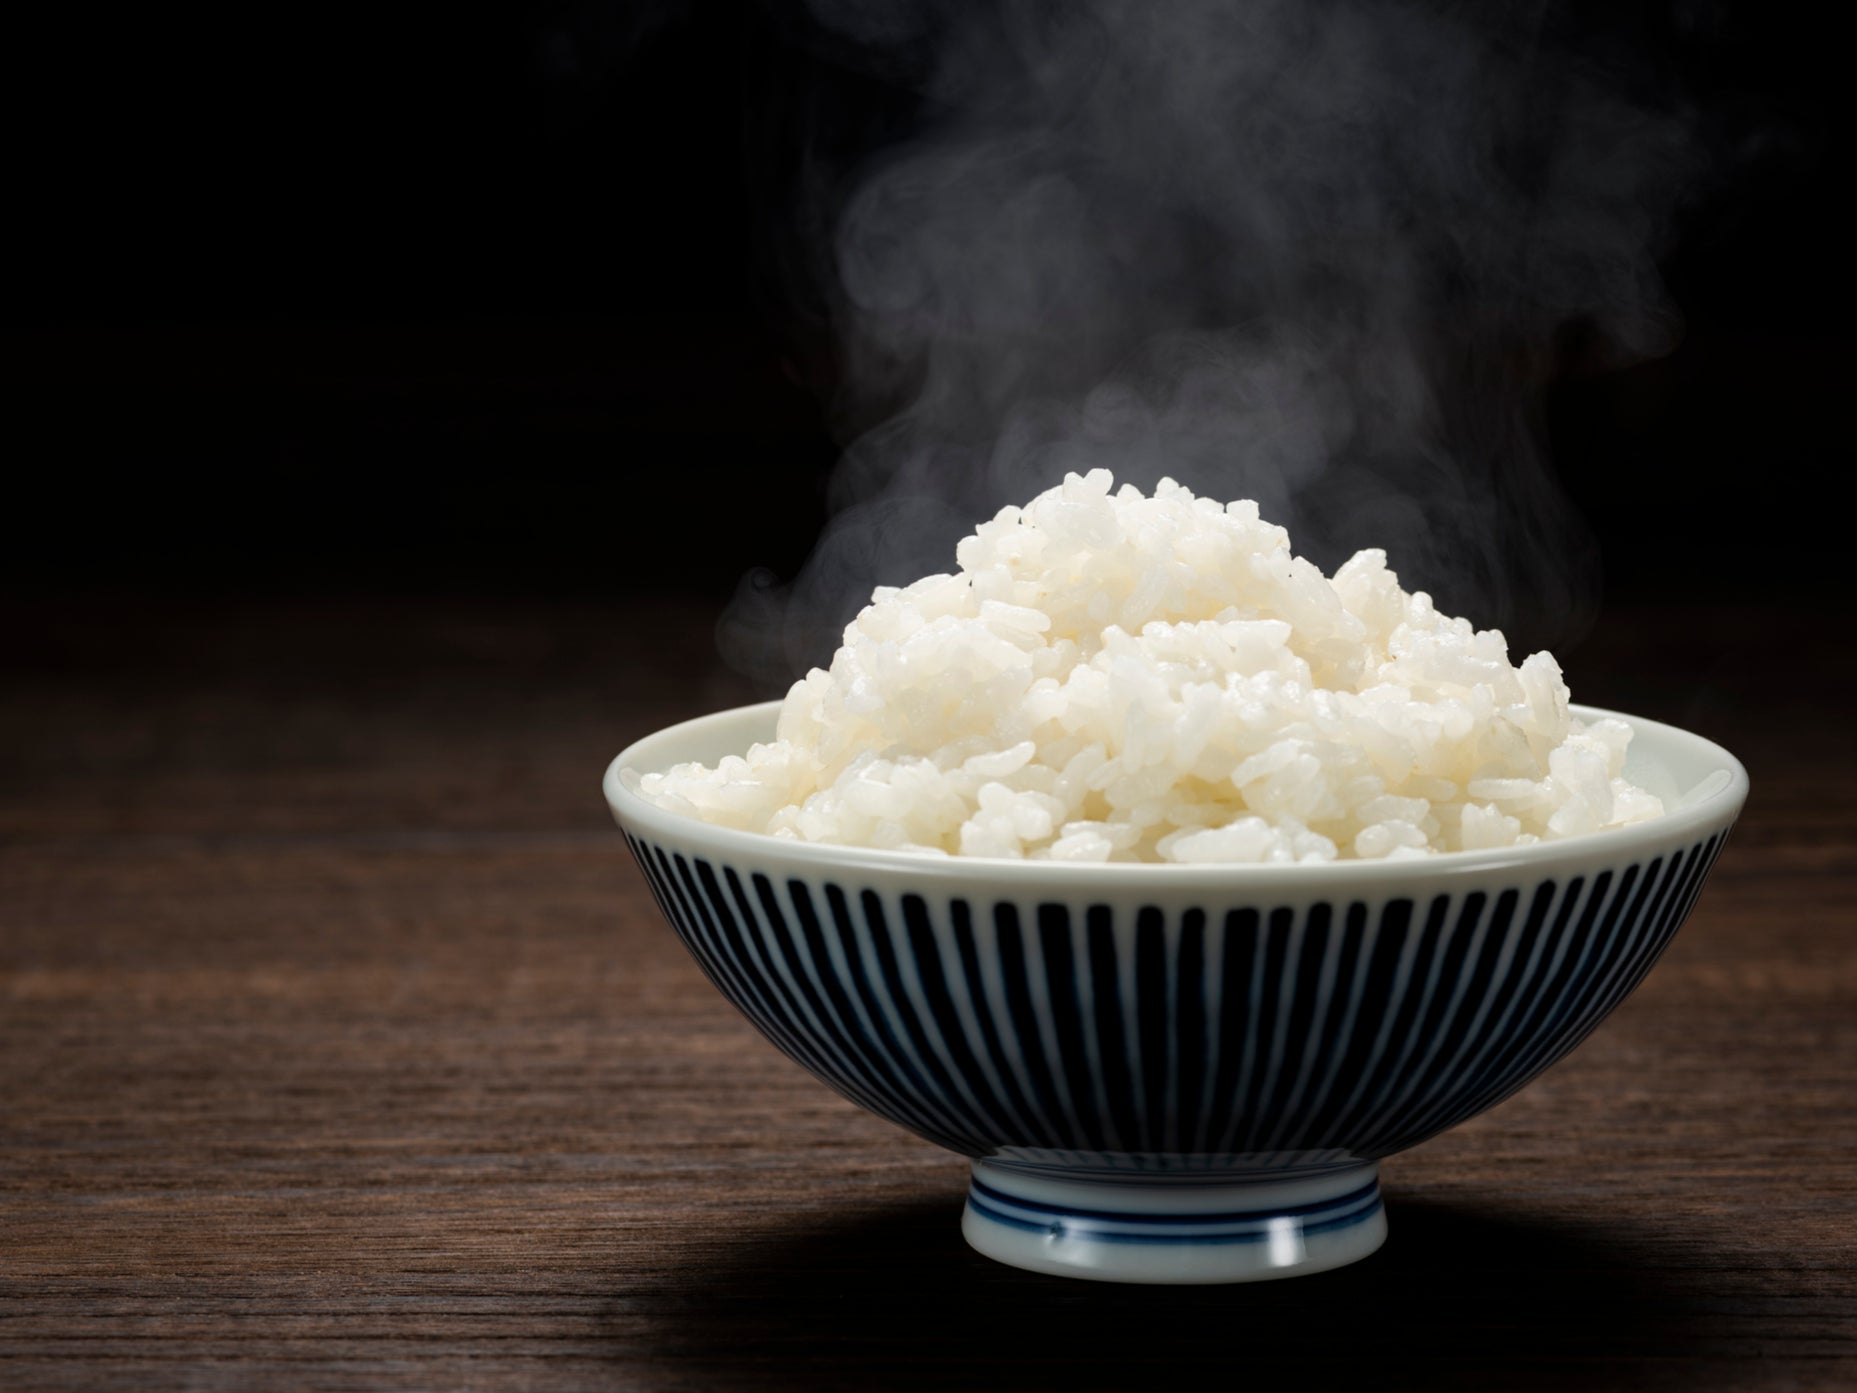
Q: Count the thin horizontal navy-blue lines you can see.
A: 2